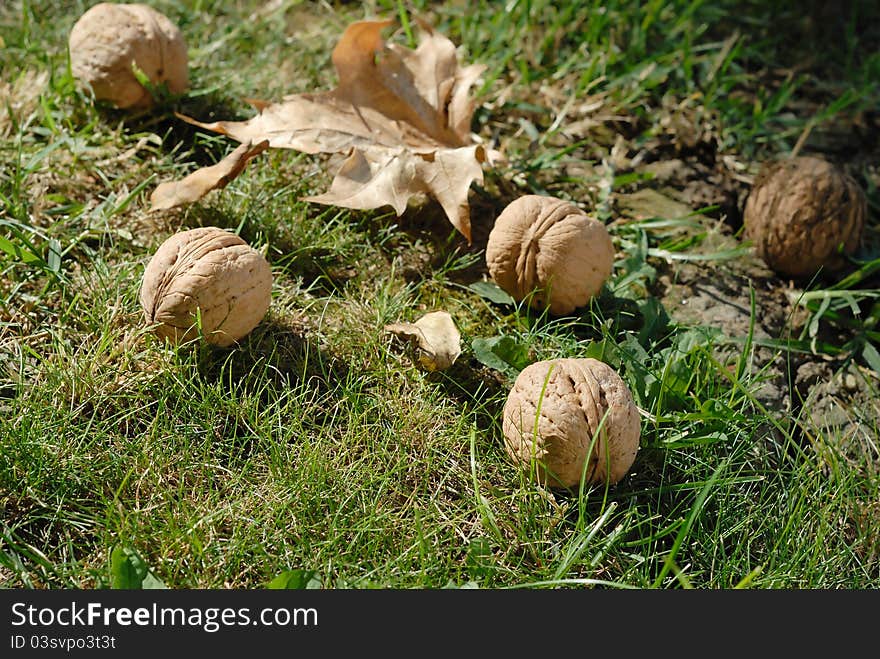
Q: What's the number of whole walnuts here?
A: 5